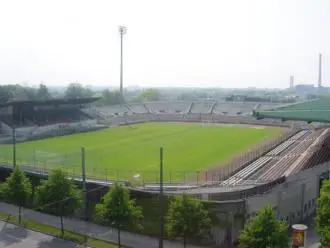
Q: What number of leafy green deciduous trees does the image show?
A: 6